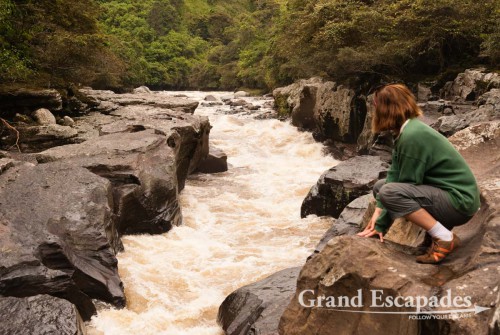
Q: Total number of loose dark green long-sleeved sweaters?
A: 1